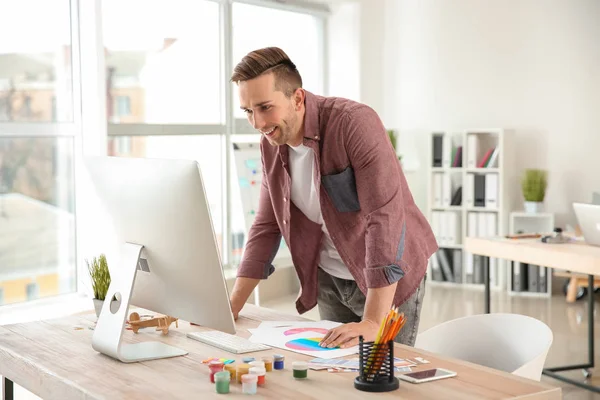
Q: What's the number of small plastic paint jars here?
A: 10